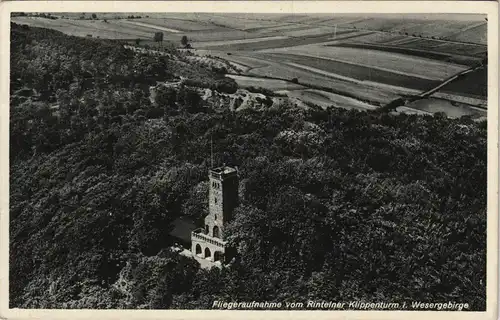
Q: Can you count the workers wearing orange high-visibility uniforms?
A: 0